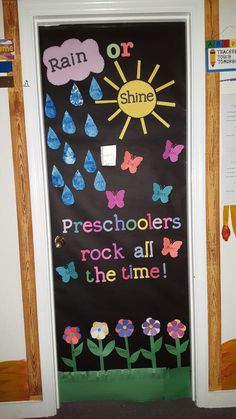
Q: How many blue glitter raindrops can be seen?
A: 12